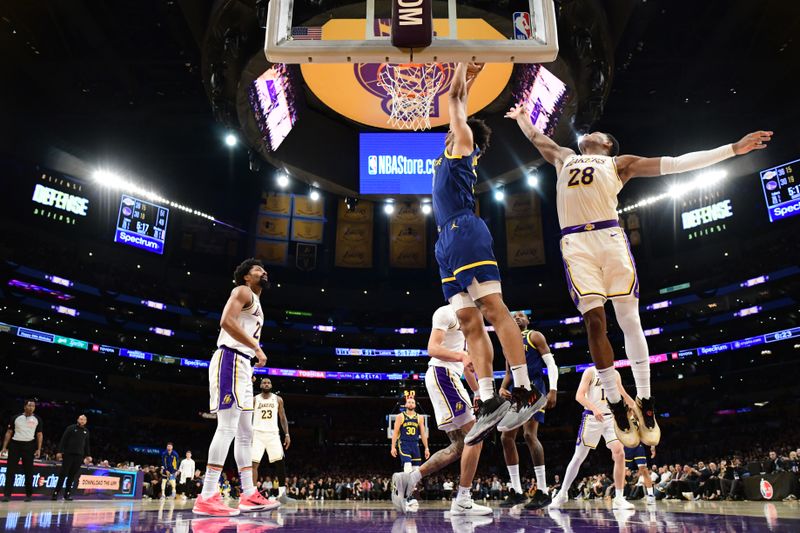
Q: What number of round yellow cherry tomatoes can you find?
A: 0